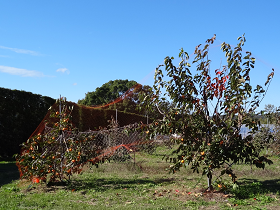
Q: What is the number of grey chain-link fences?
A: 1